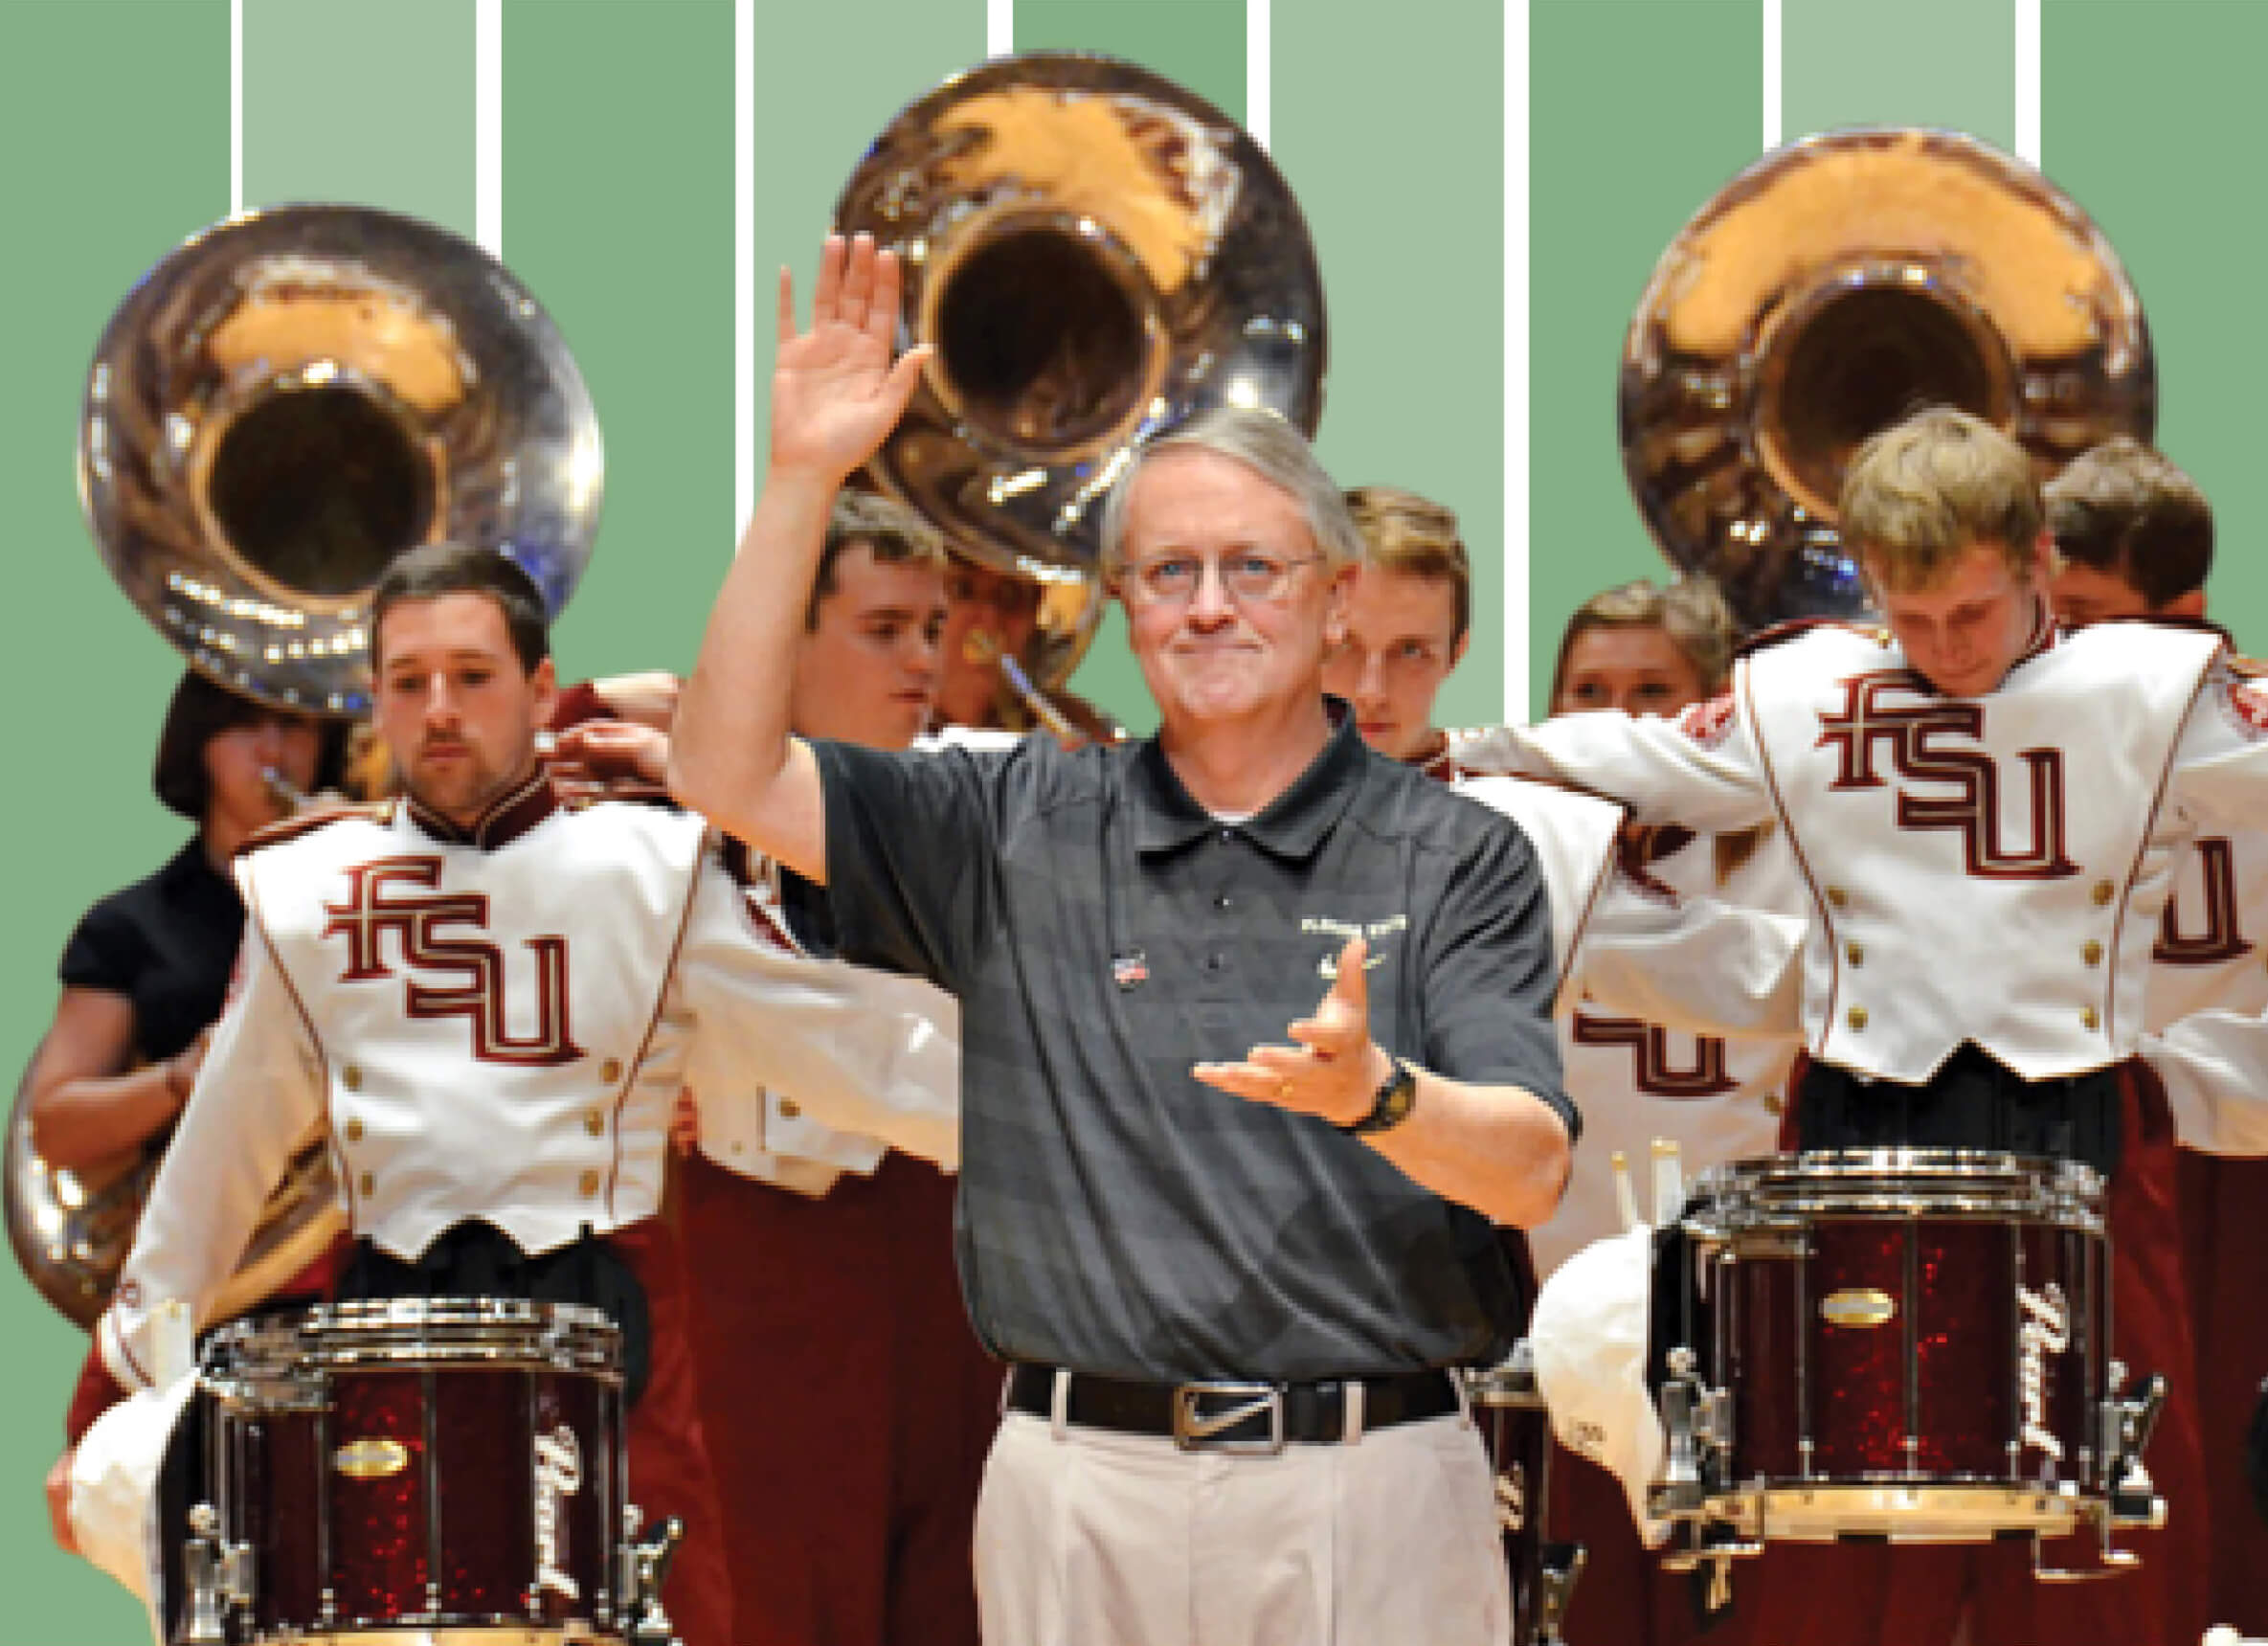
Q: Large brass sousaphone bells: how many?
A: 3